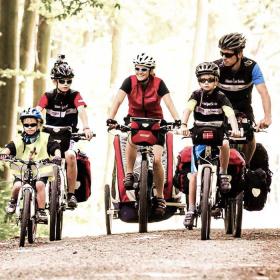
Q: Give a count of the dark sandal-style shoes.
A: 2